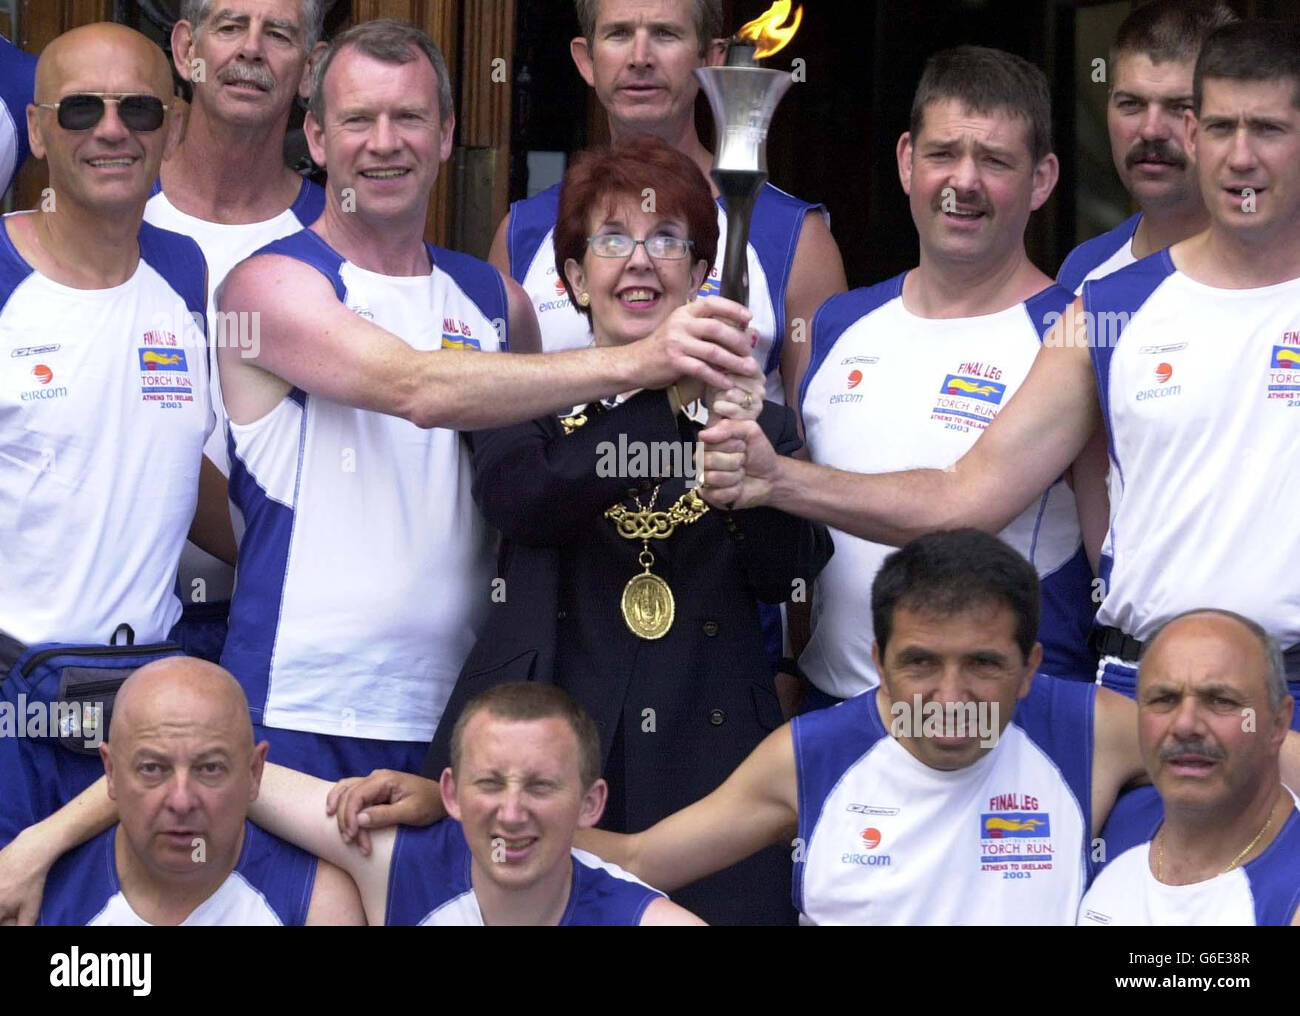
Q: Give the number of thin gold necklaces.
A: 1